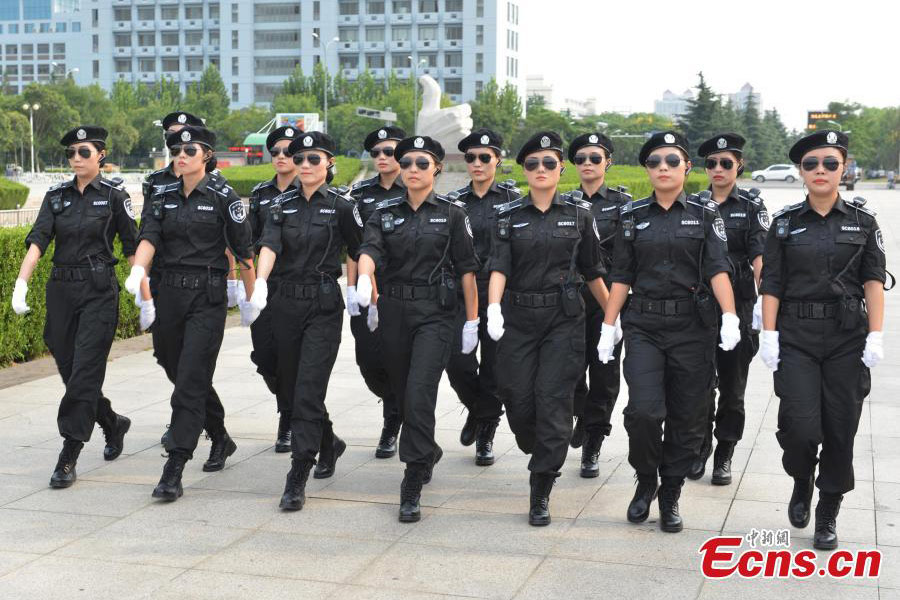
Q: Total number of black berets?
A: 13